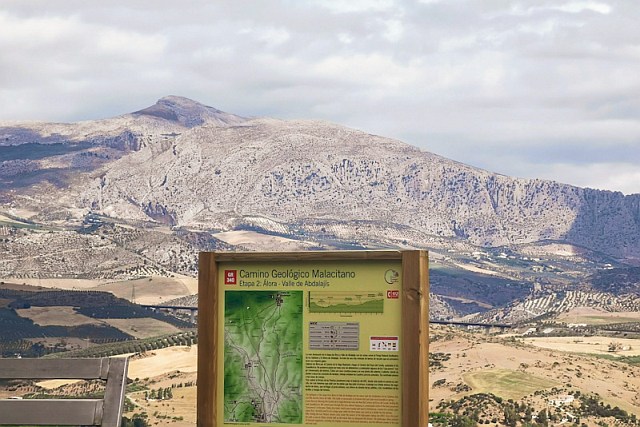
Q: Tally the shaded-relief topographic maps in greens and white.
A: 1